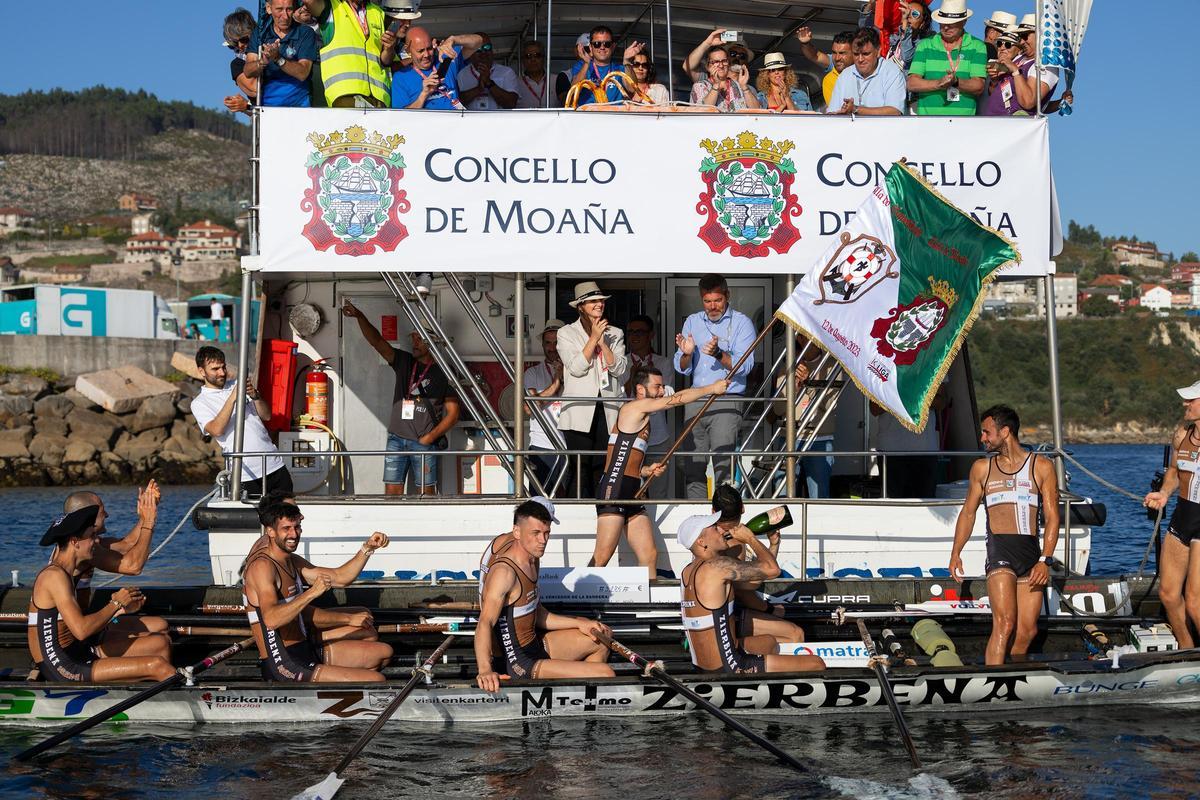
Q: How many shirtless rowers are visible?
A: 0